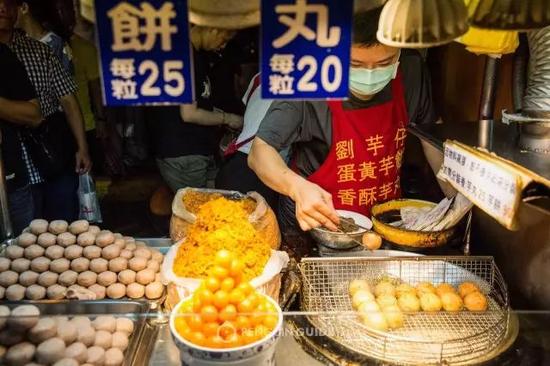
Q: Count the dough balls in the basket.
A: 15